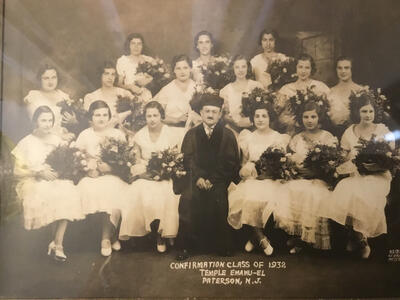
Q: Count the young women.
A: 15